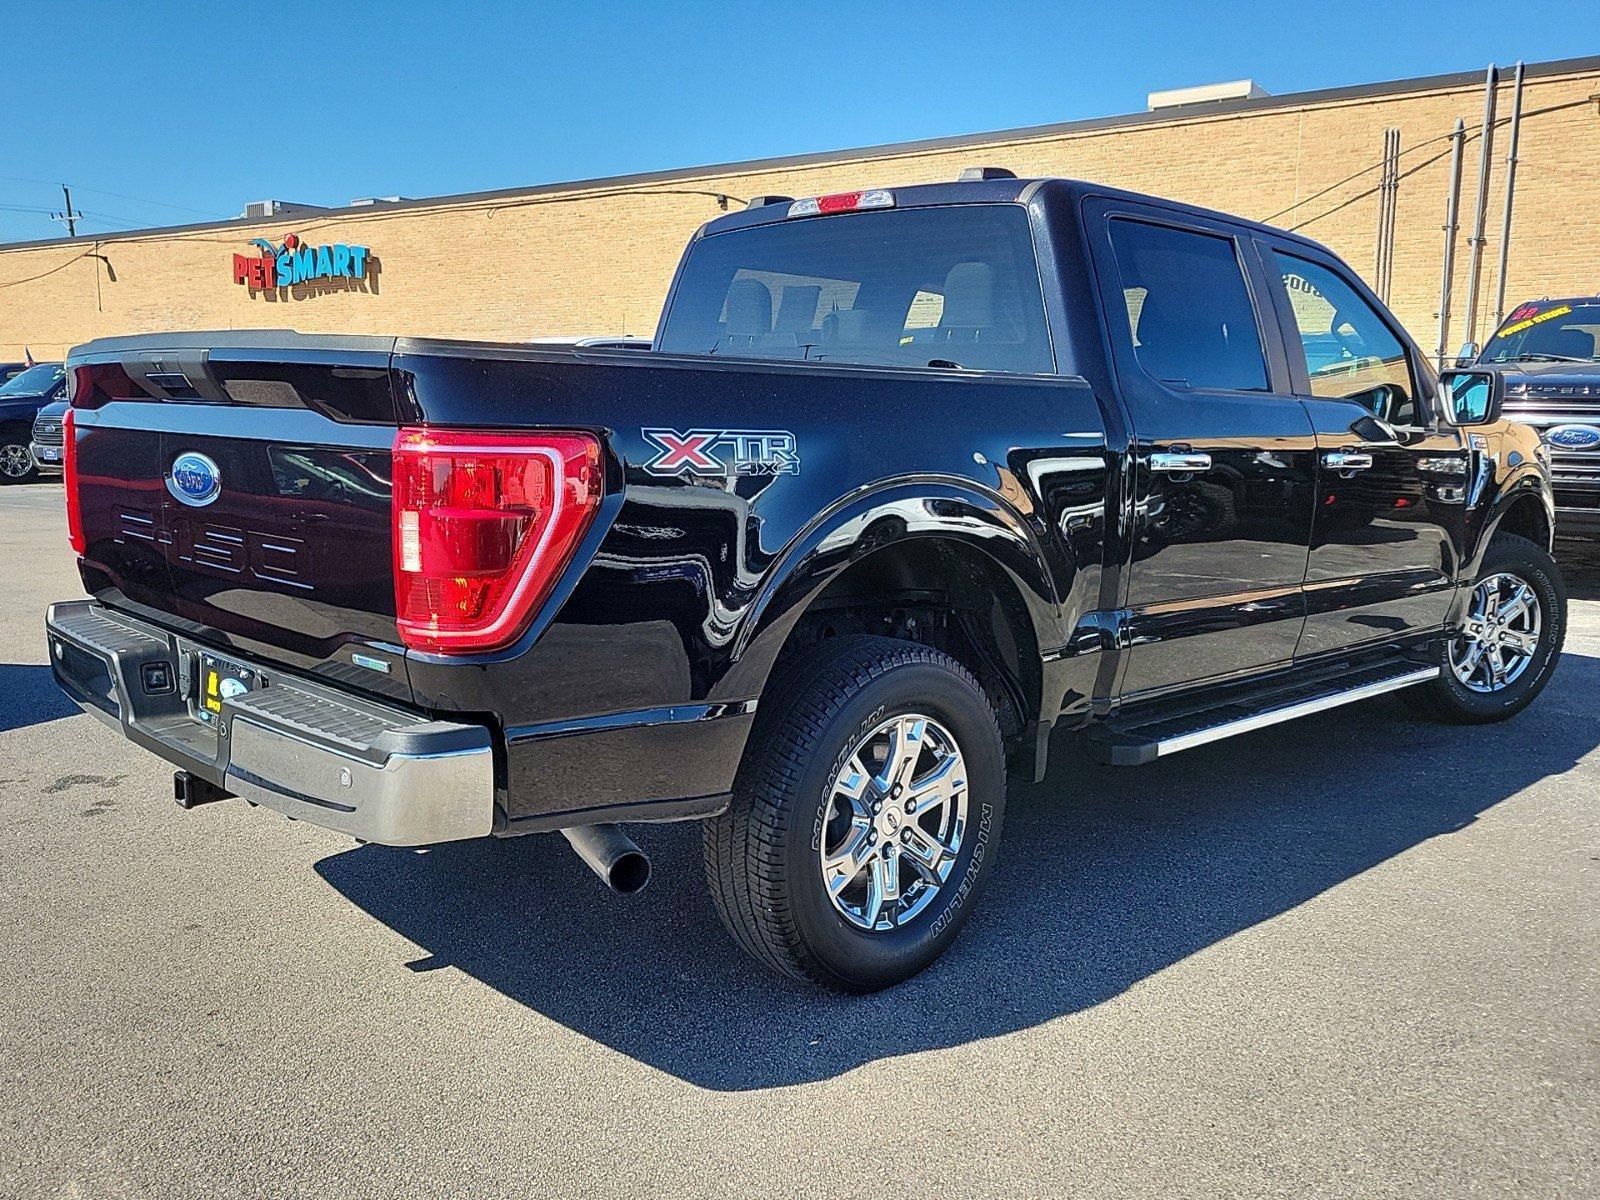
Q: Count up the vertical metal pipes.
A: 6